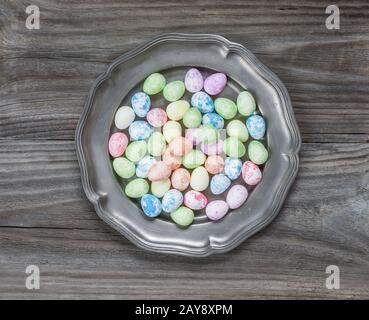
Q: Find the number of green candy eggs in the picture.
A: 14